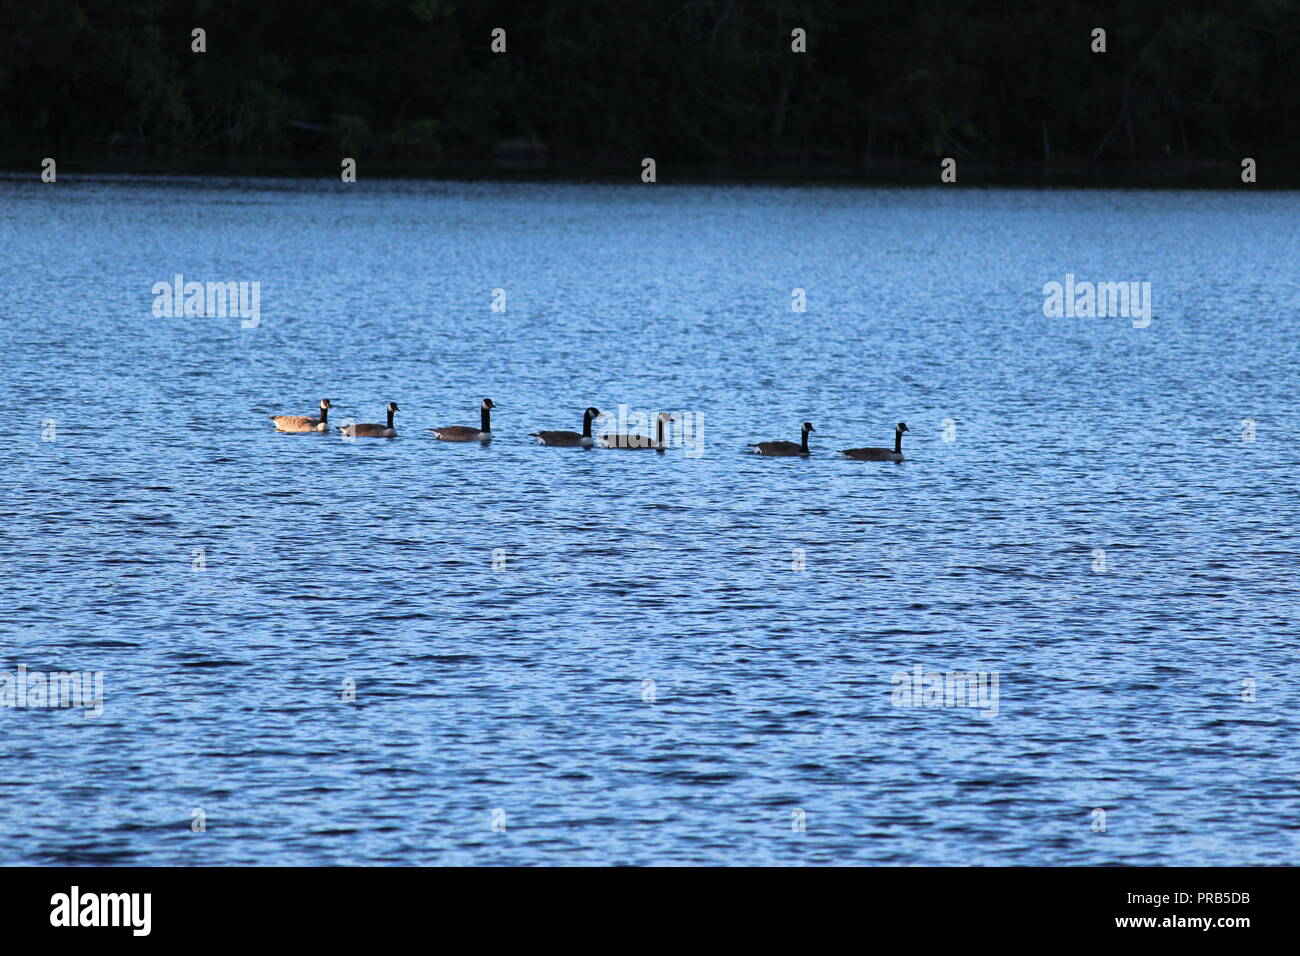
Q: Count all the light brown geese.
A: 1